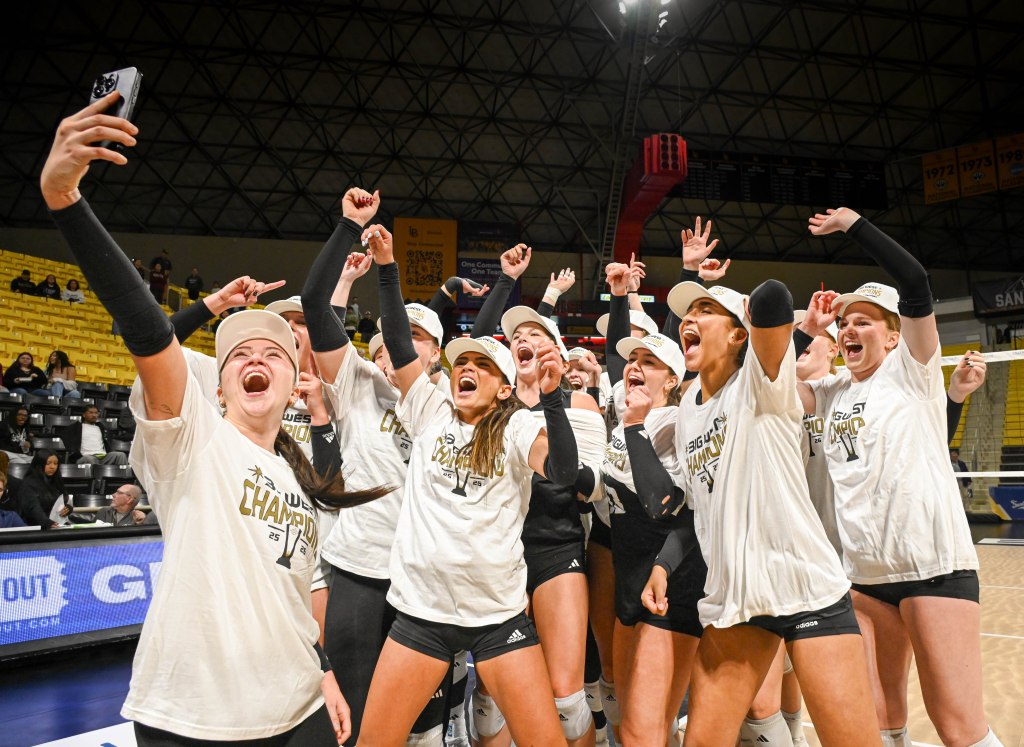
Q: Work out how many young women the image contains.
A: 12